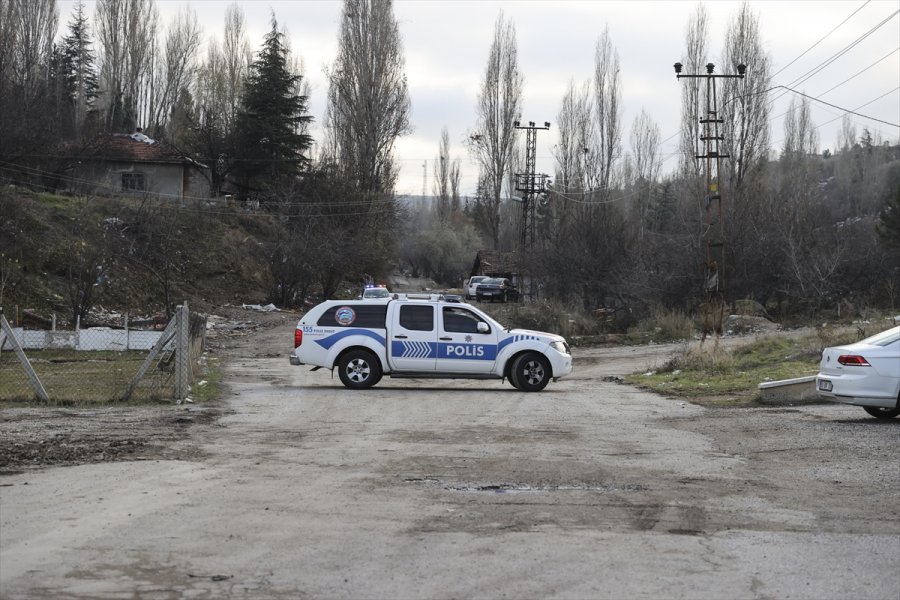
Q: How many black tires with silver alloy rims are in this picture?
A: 2